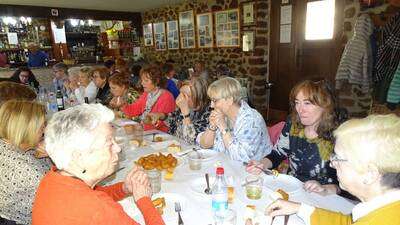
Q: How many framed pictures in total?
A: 8